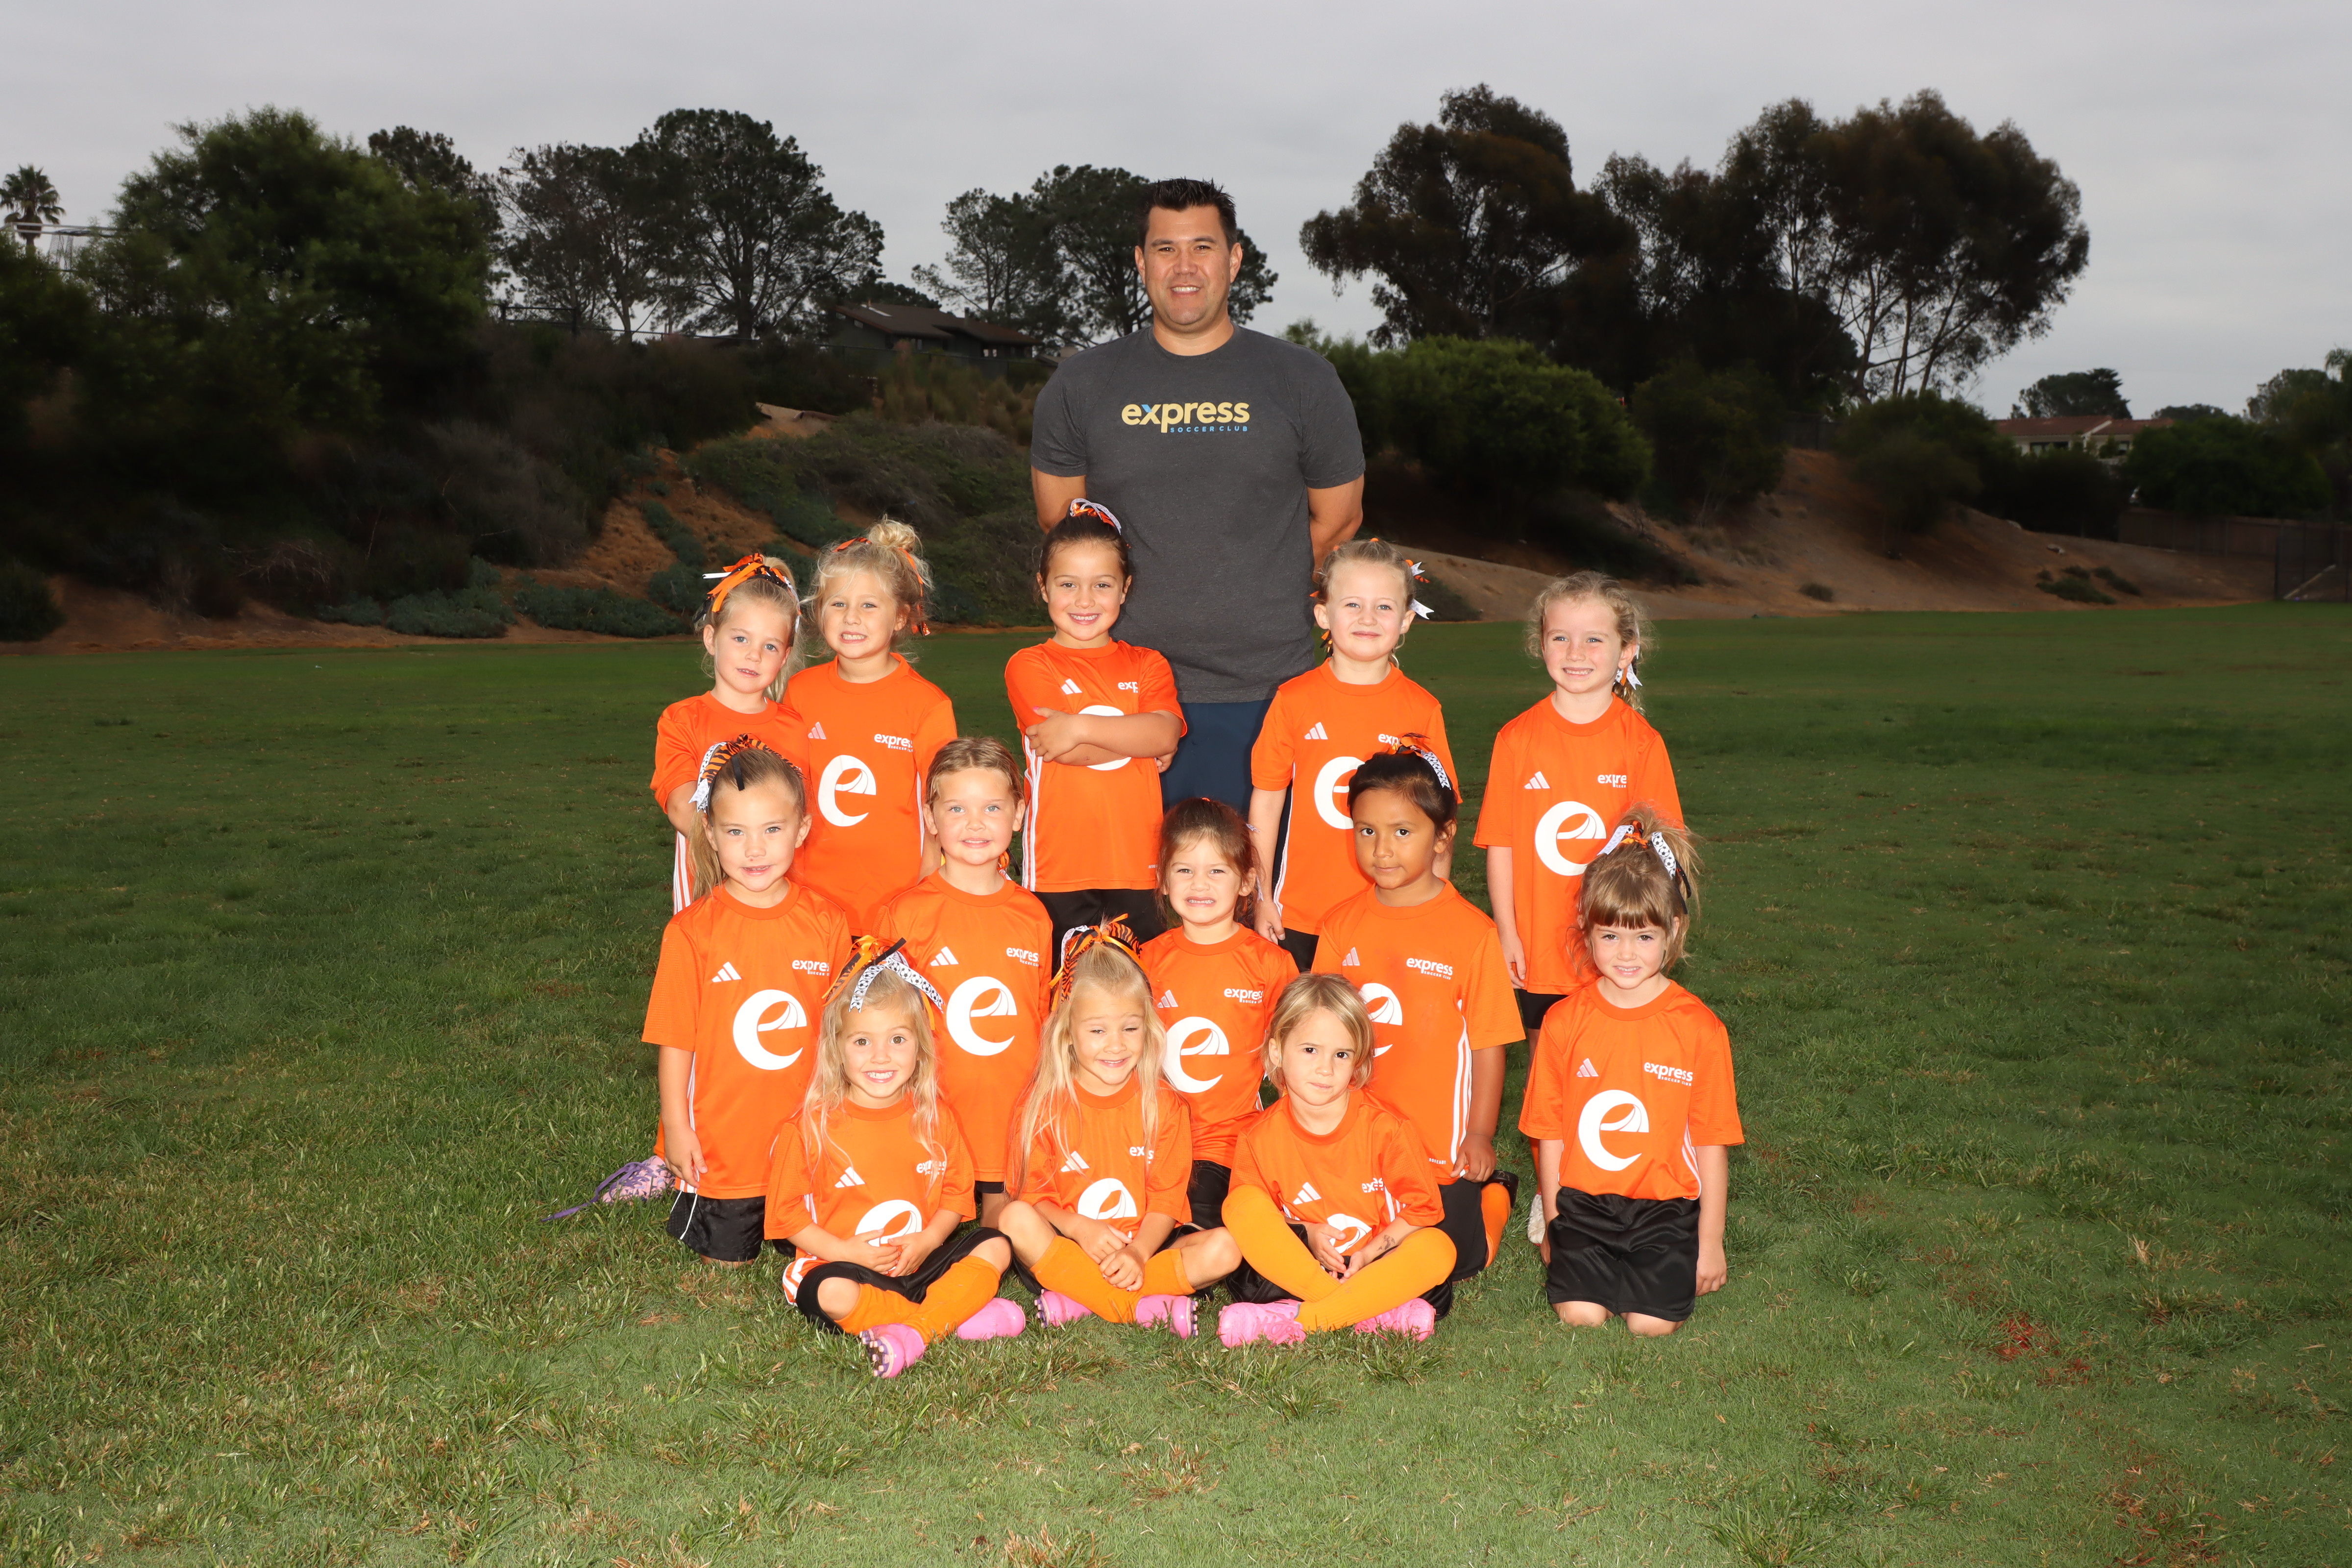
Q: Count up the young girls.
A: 13